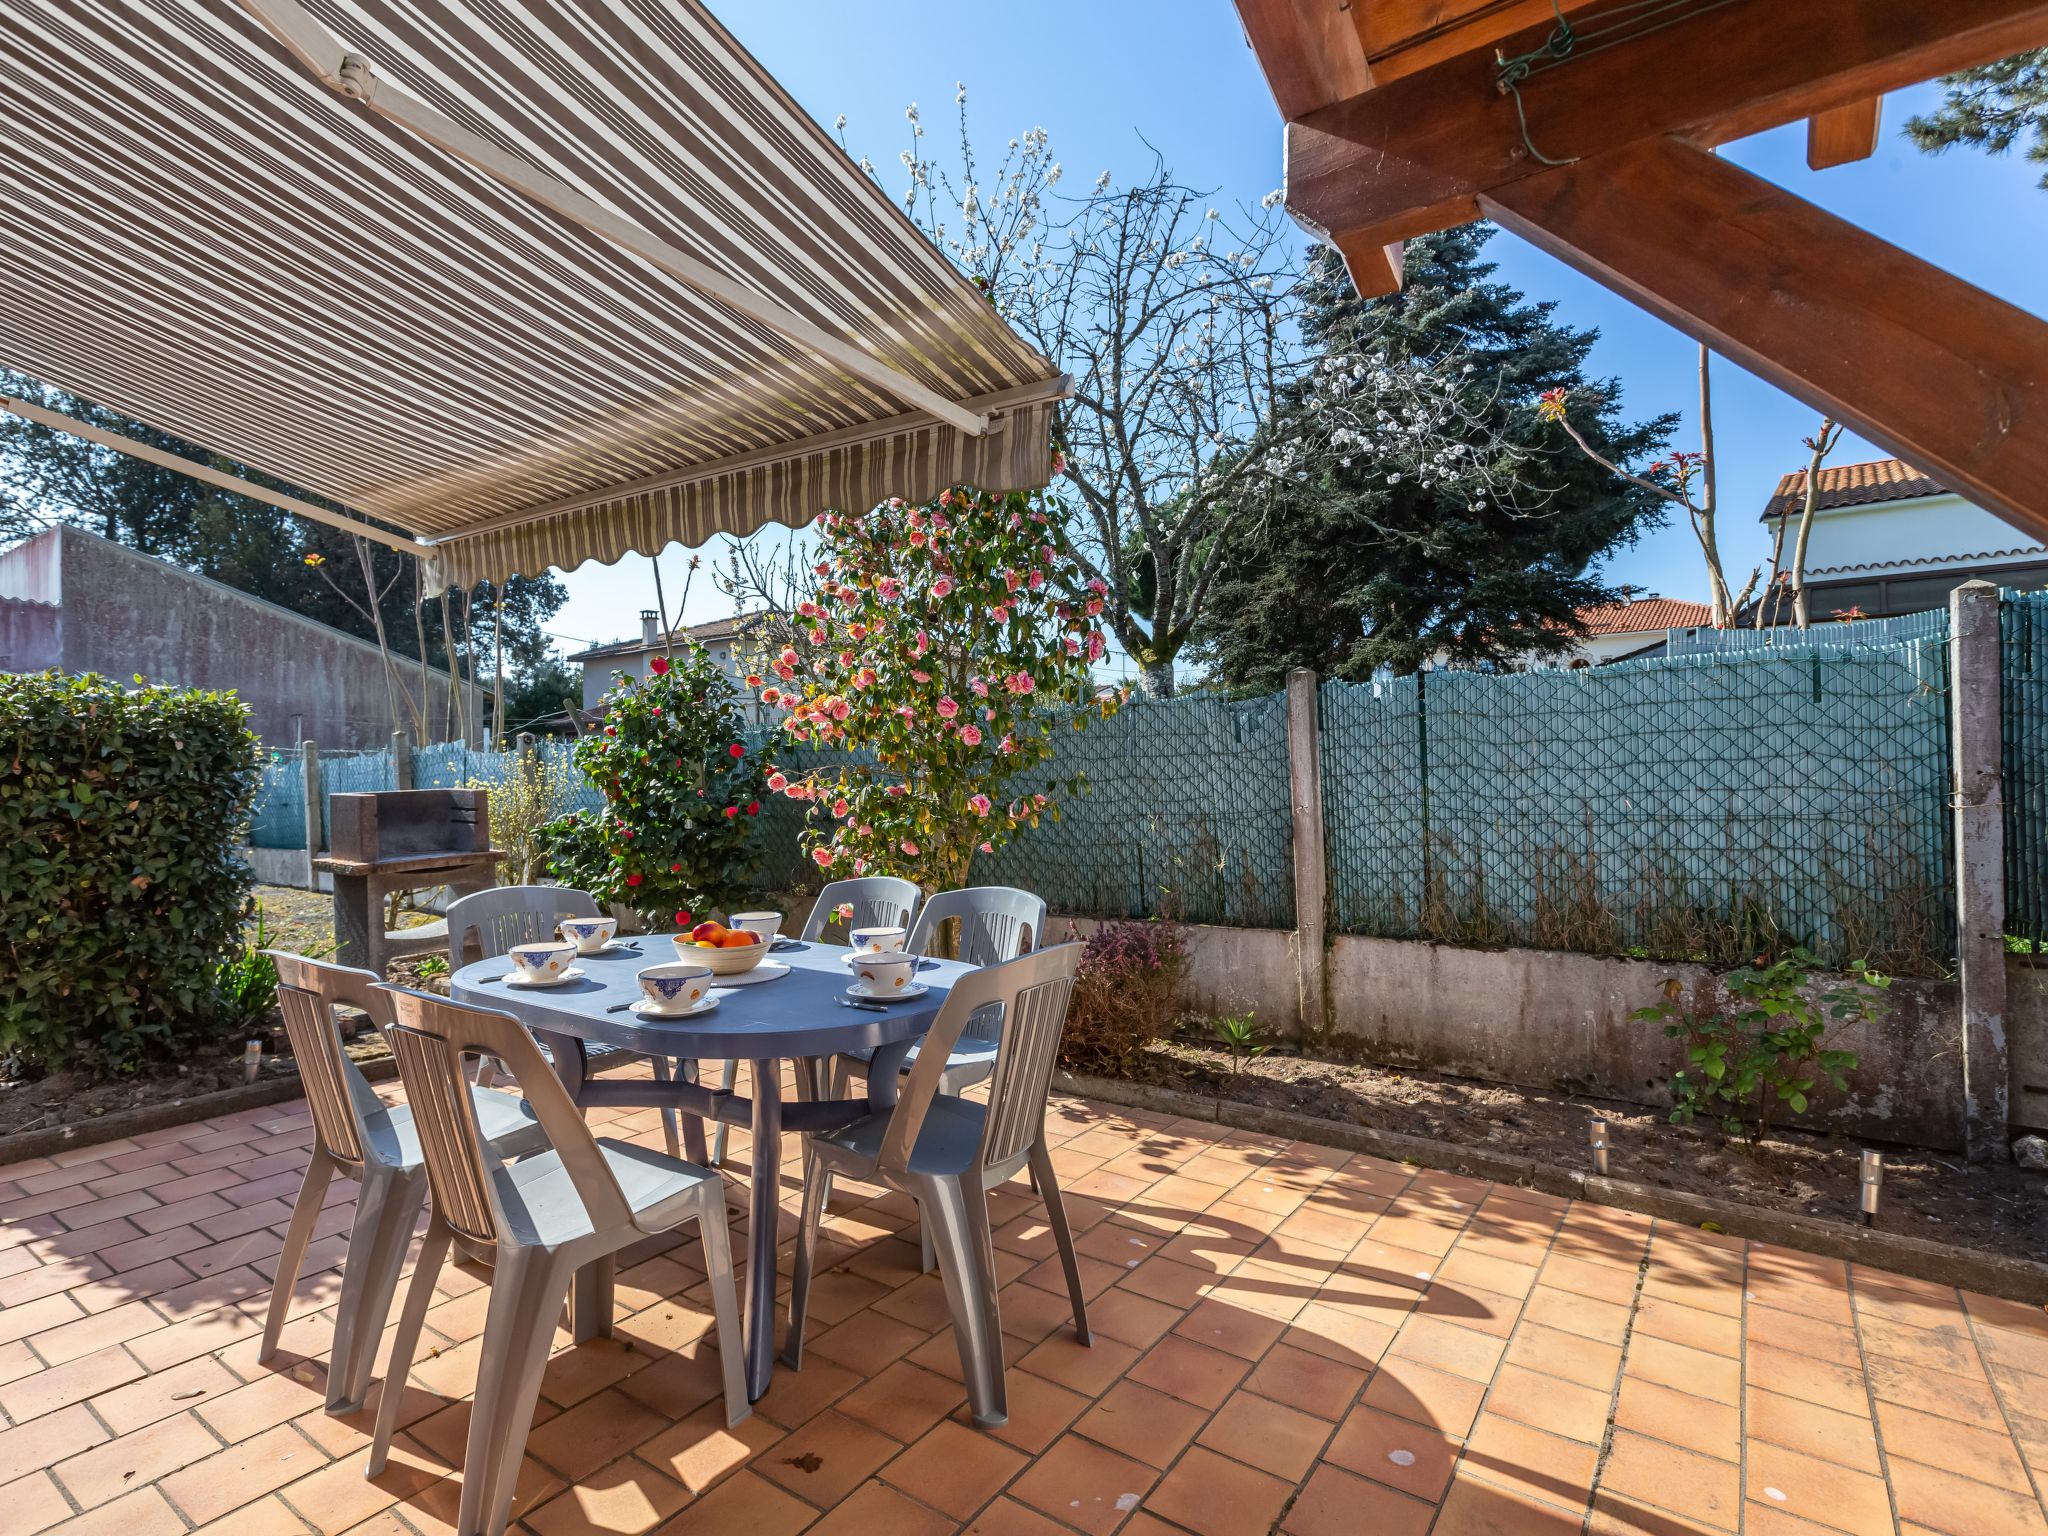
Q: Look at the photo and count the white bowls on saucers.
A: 6